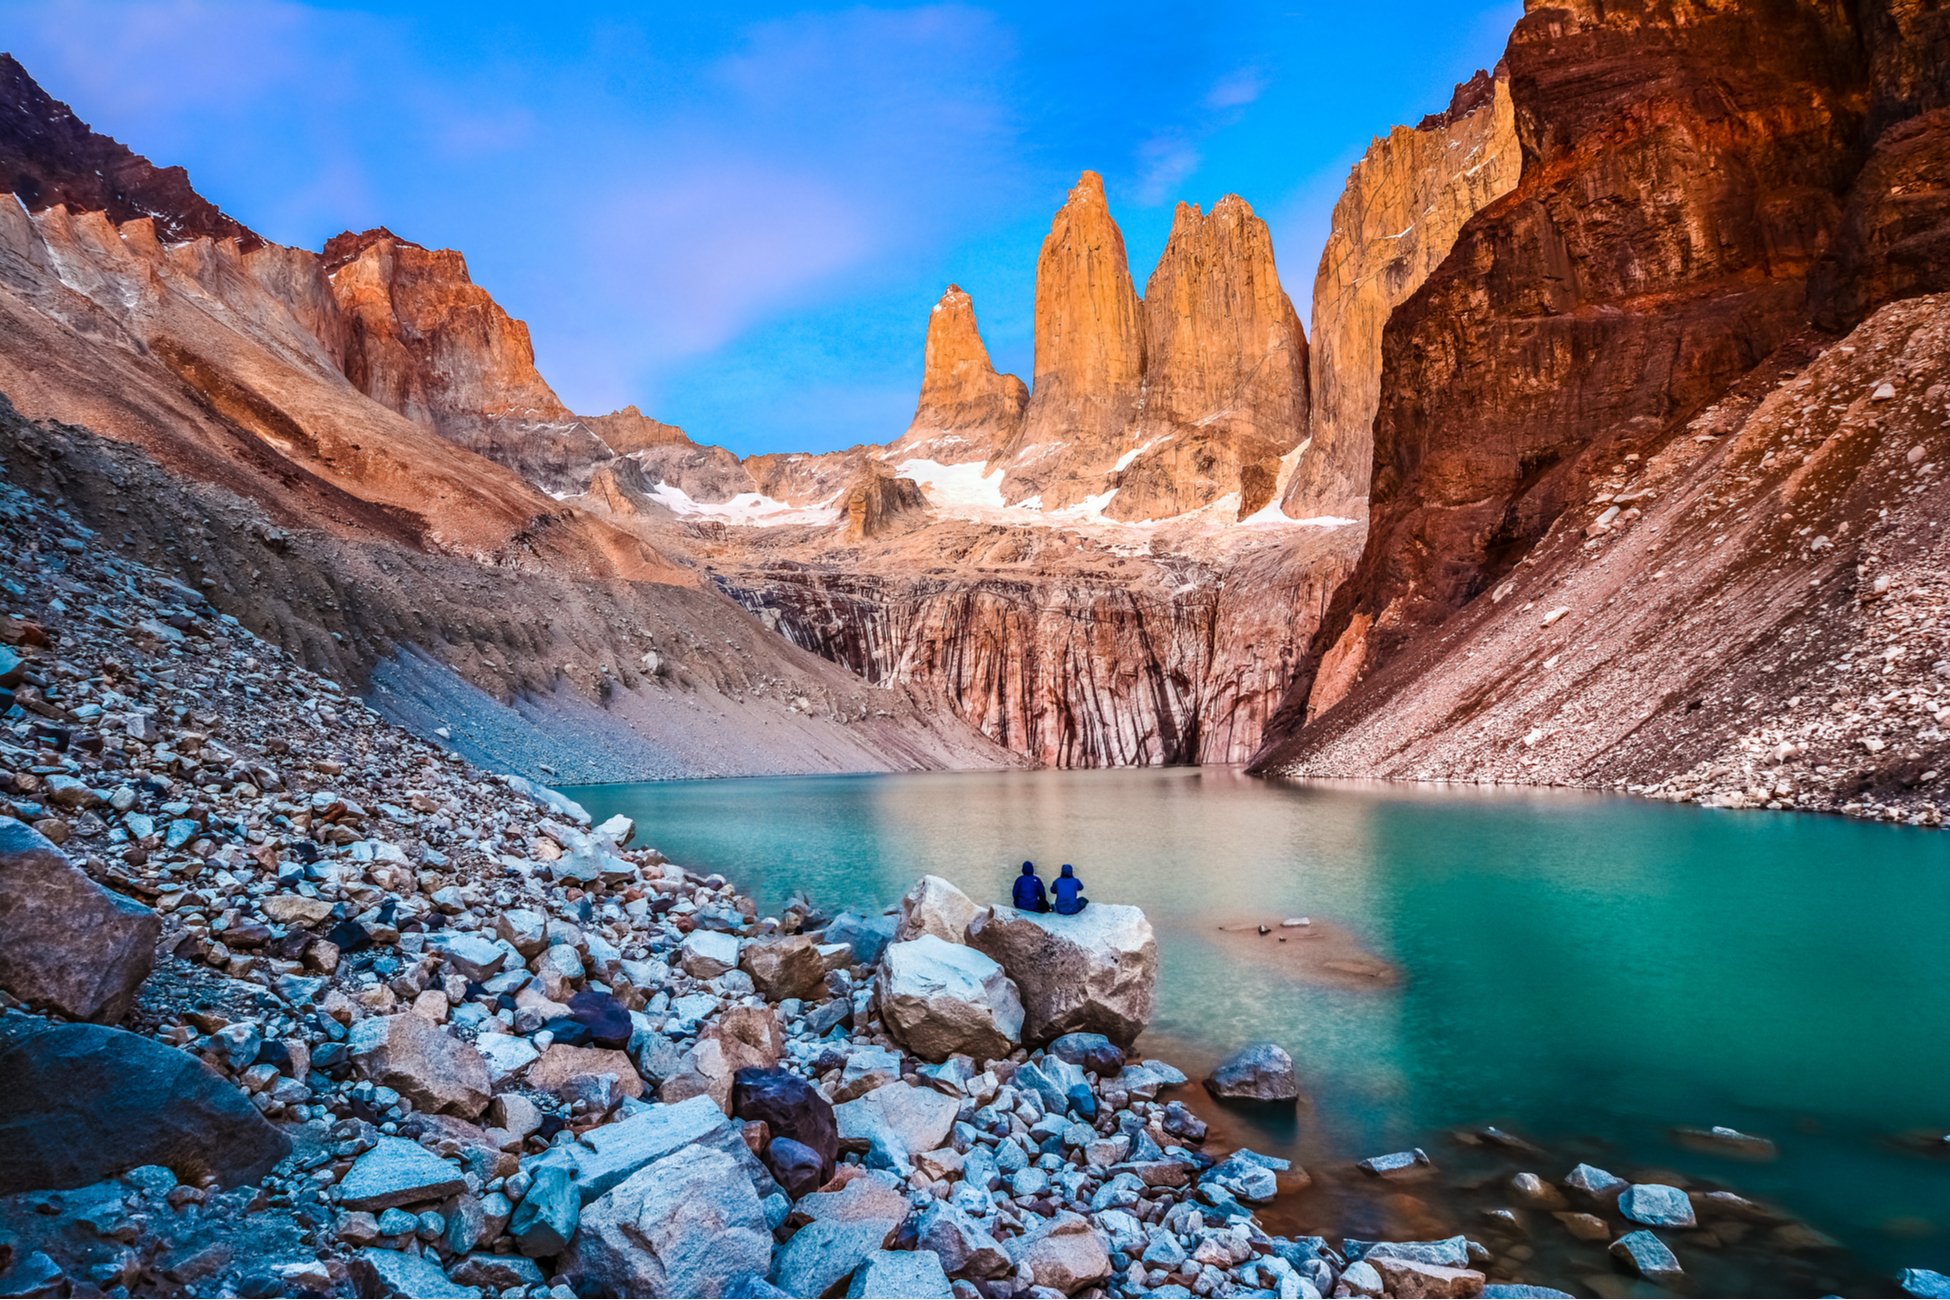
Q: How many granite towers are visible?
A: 3